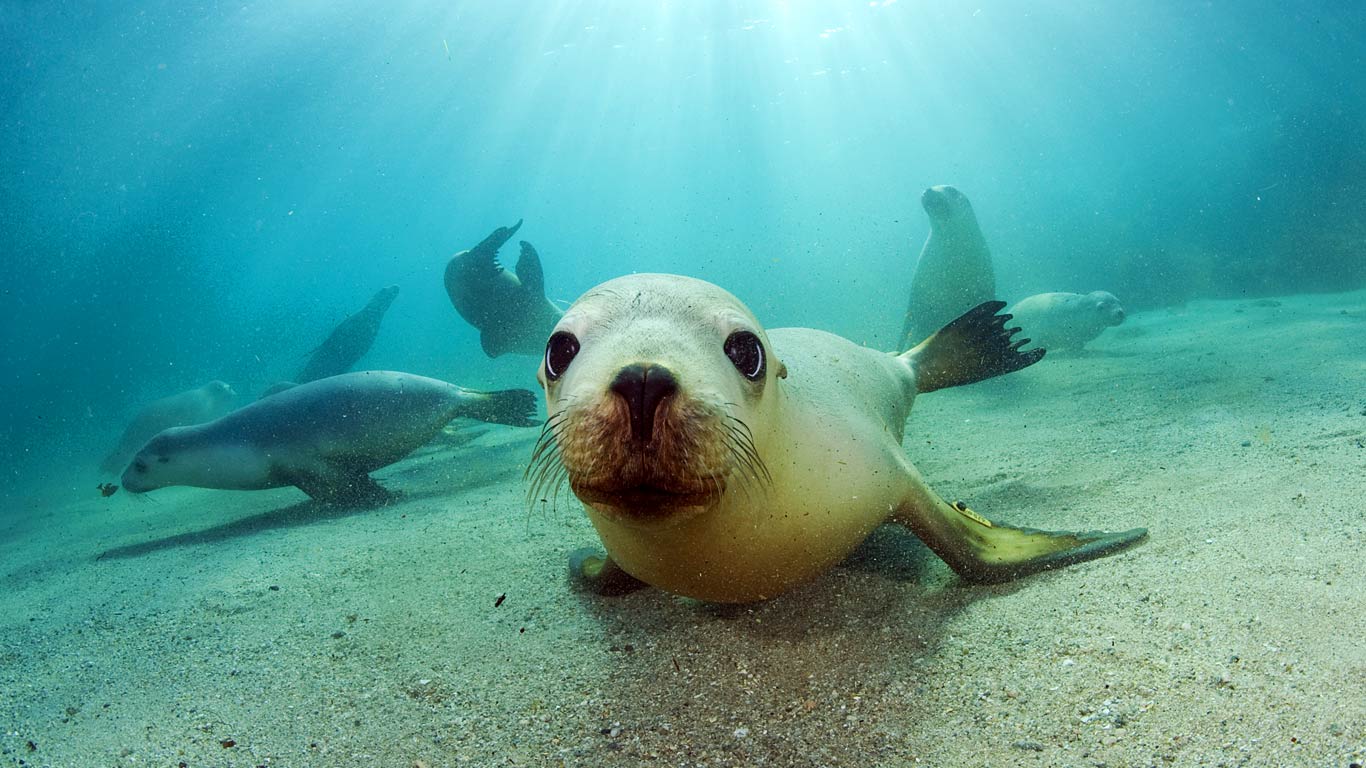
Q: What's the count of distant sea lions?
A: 6